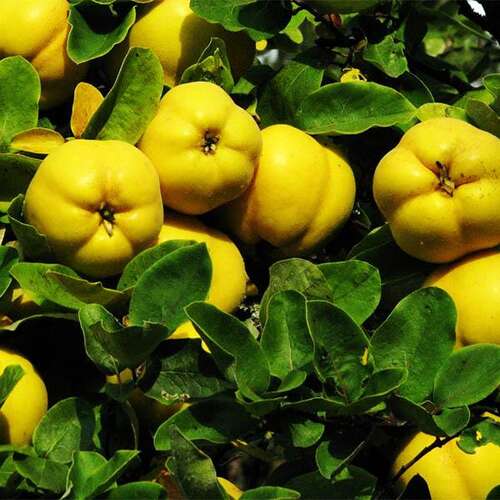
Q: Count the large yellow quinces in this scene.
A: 10